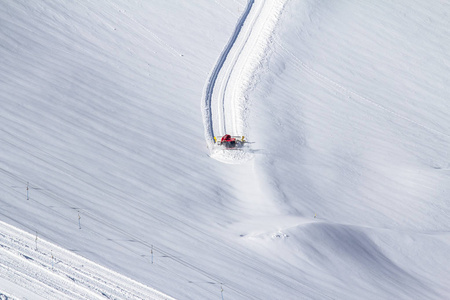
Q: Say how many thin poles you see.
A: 6